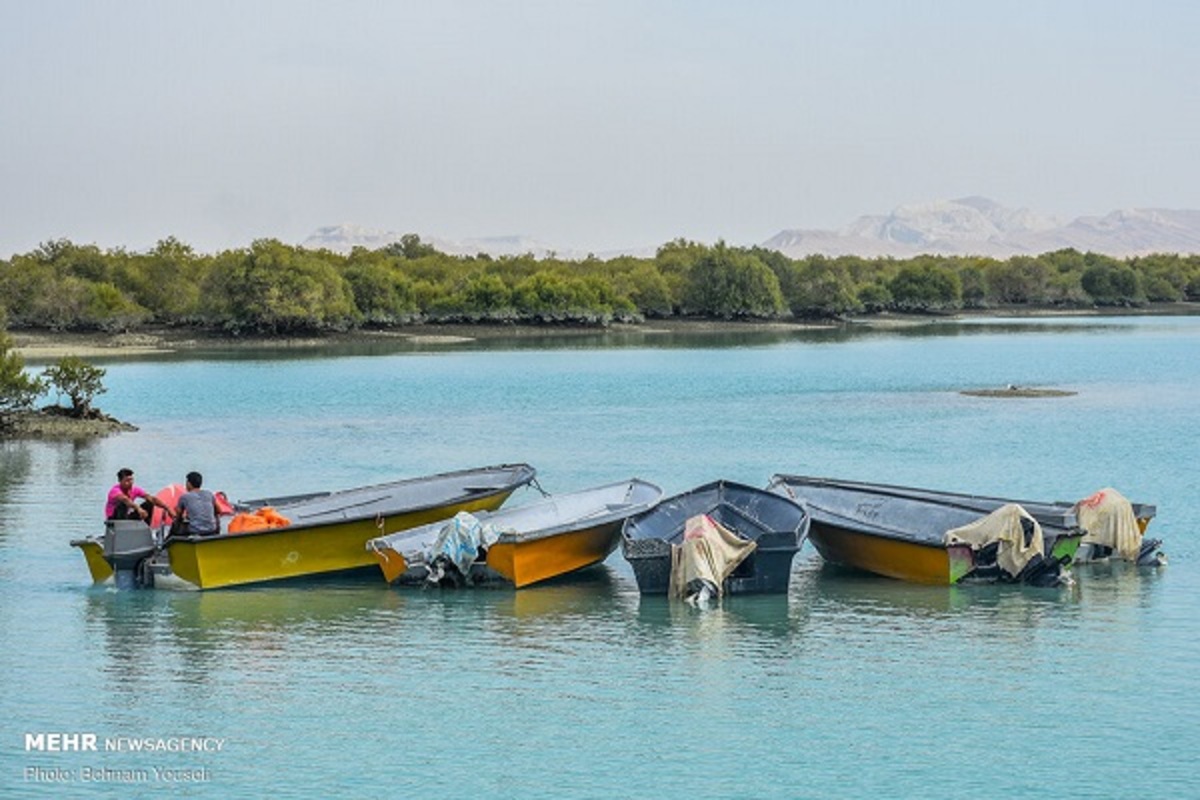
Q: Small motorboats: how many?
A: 5